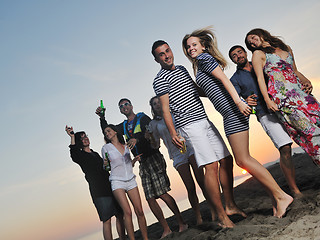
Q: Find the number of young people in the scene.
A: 8